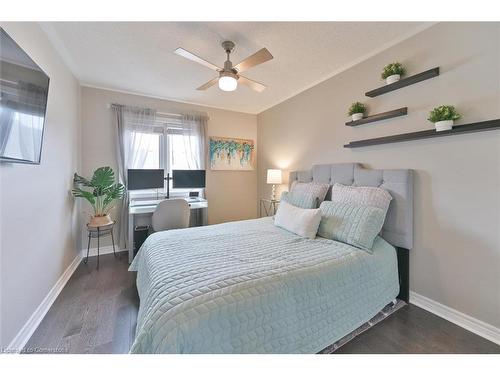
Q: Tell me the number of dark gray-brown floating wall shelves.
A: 3